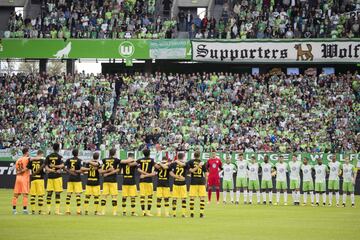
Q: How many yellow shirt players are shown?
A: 10